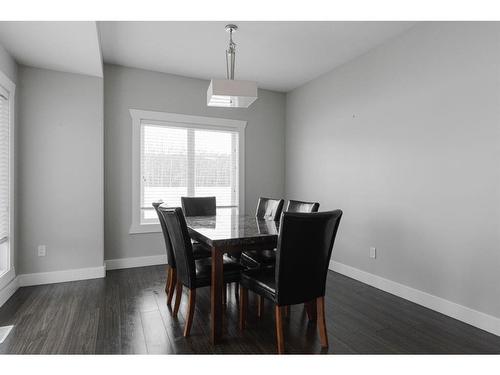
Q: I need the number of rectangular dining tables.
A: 1